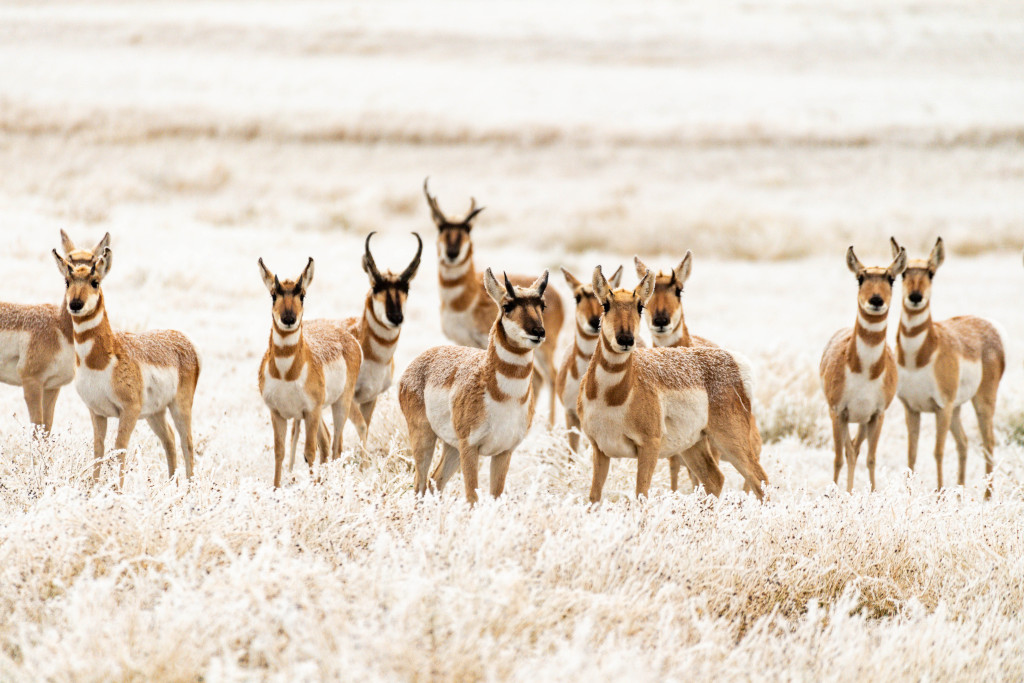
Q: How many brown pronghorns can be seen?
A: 11